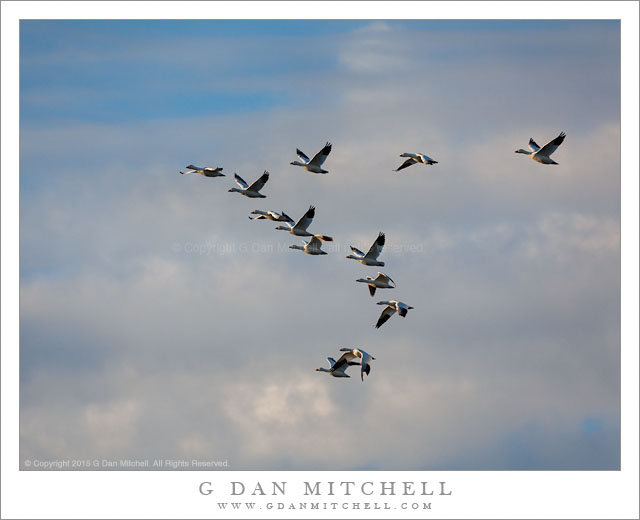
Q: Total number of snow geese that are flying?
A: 13